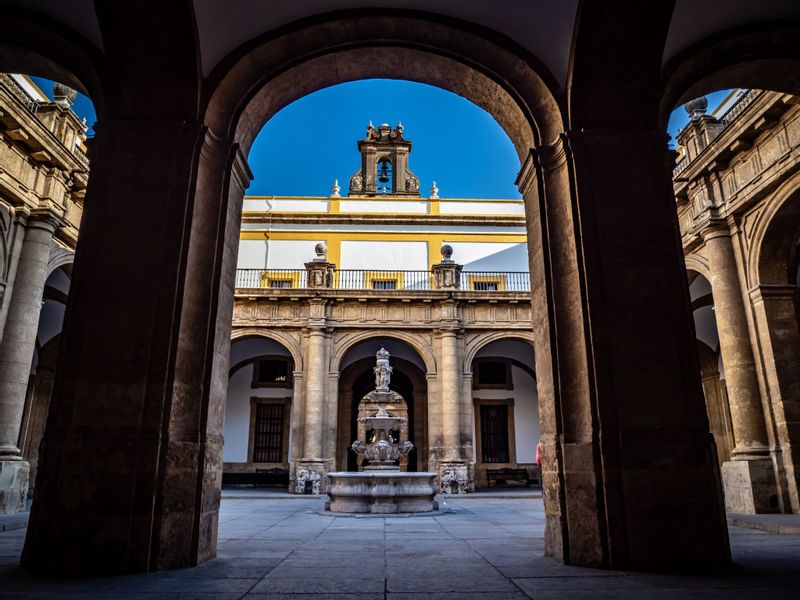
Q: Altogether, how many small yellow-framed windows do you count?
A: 3